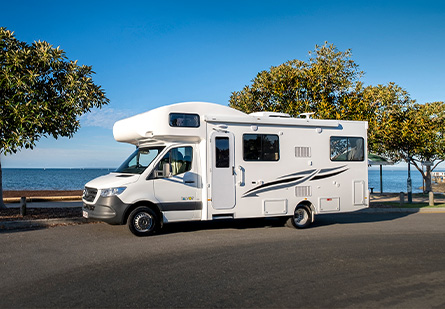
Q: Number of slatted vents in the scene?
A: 2